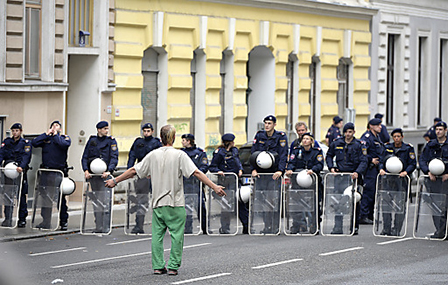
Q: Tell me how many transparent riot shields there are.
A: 11